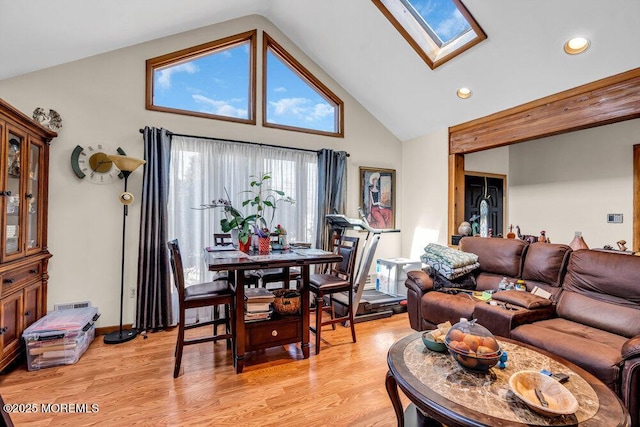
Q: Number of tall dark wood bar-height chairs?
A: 4